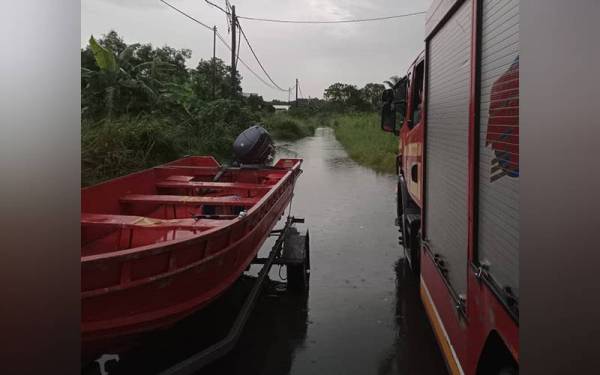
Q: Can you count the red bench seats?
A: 3